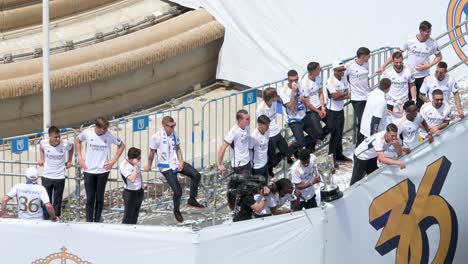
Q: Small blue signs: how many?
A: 3